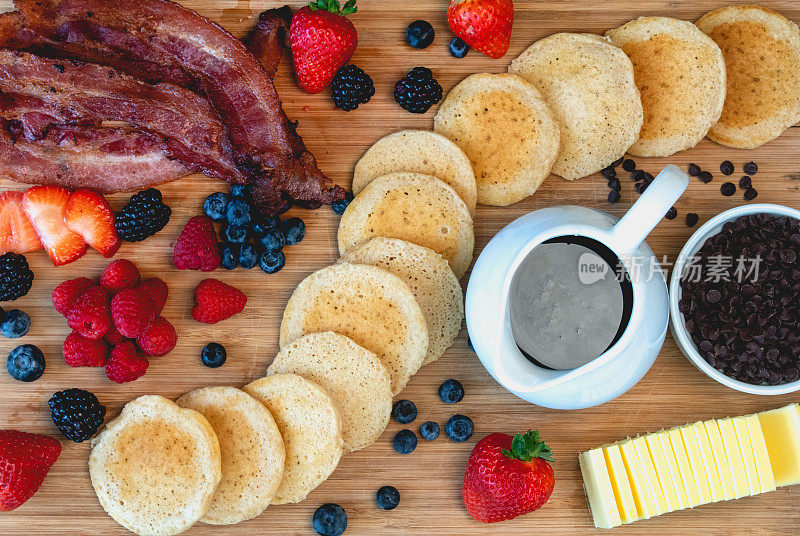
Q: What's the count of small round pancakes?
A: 12